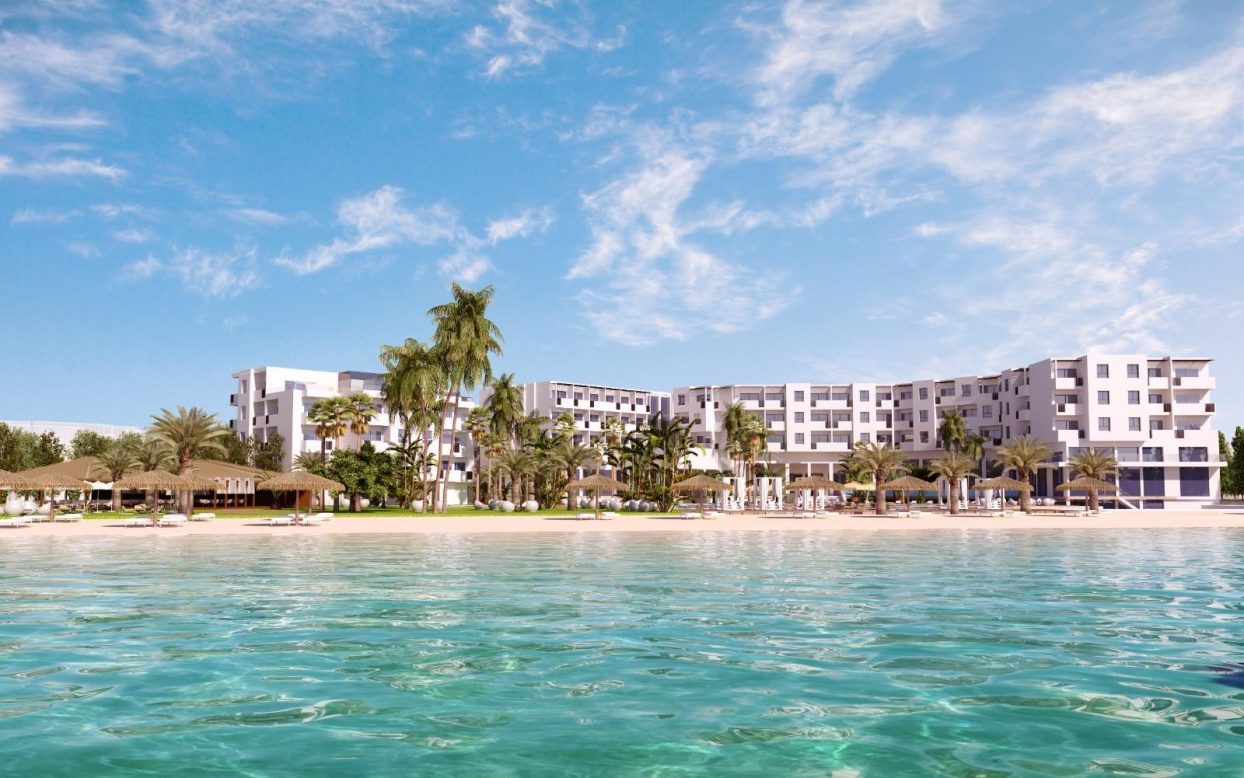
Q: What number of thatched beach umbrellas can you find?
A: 11